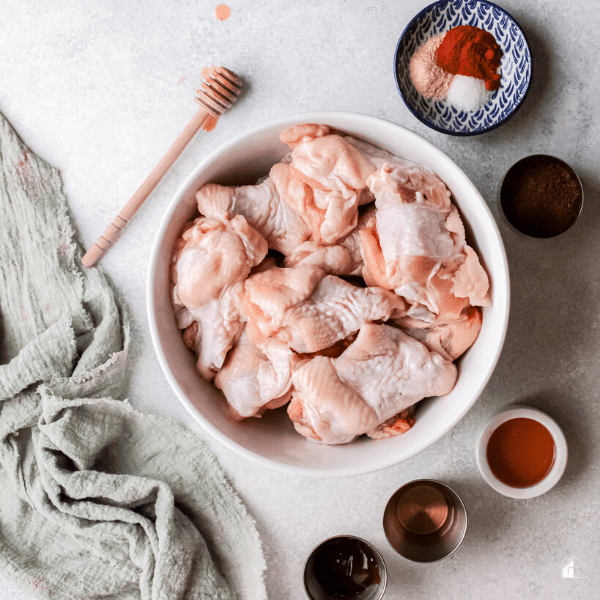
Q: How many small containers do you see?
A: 5